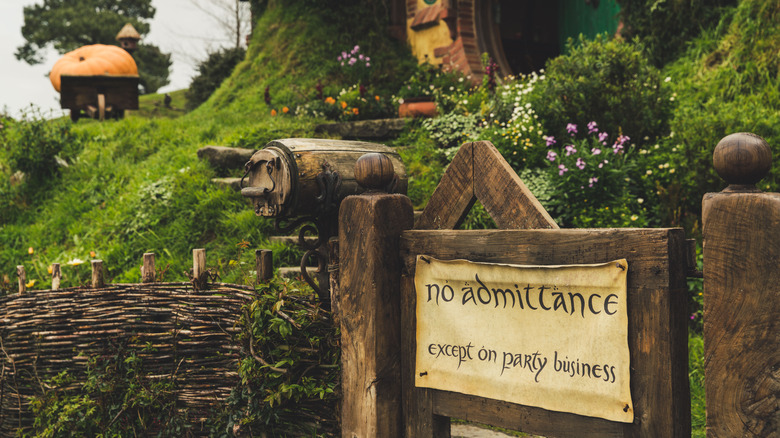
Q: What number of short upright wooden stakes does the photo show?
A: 6